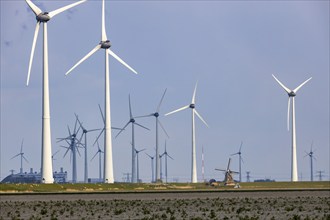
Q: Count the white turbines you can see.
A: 4